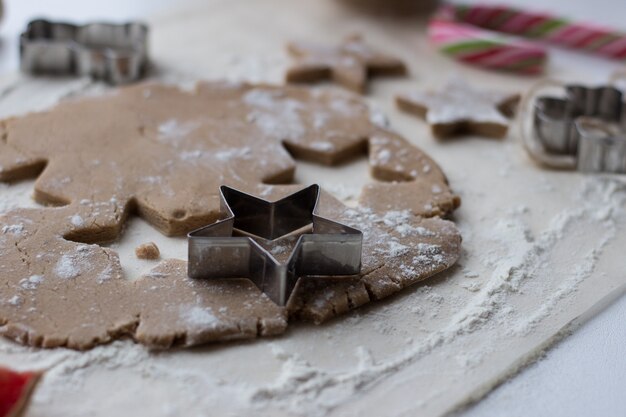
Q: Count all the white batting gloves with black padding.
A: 0